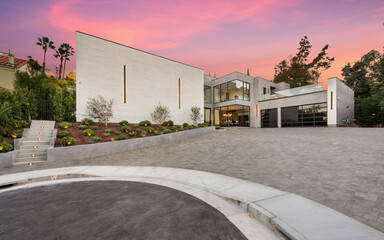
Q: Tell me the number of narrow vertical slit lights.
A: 4